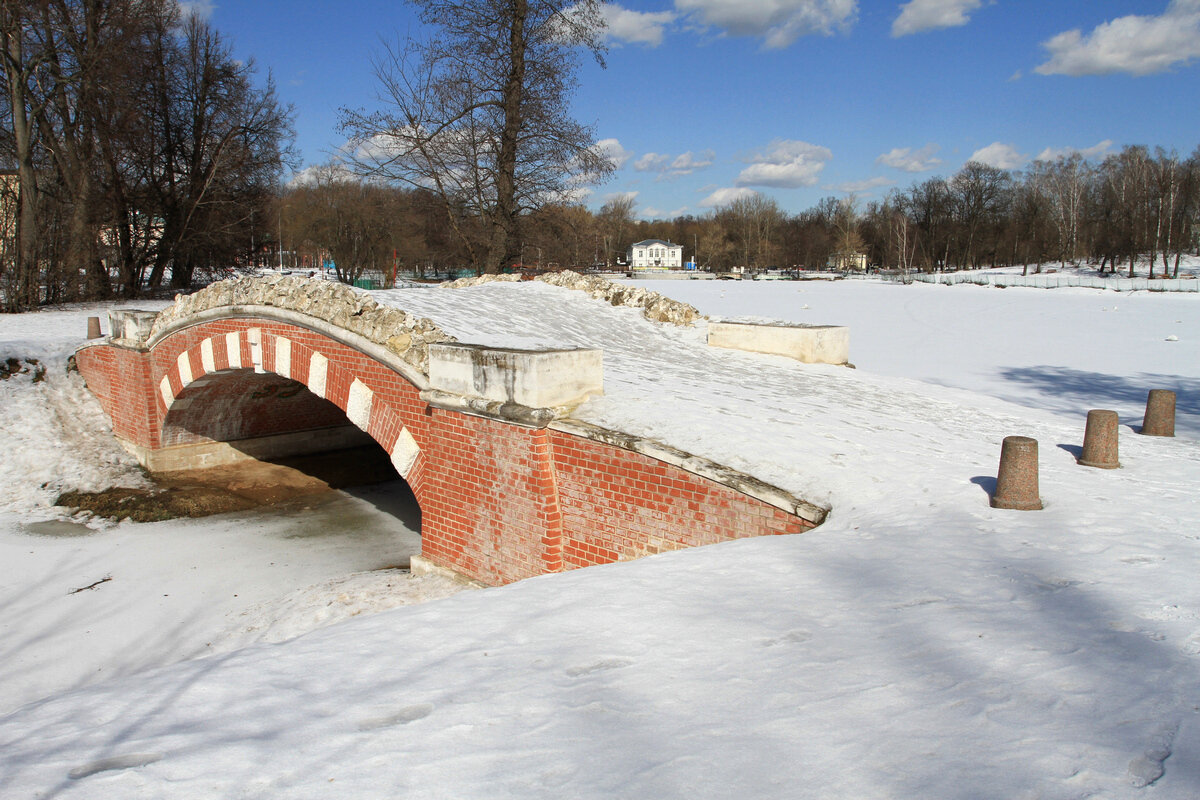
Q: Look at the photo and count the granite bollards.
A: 4